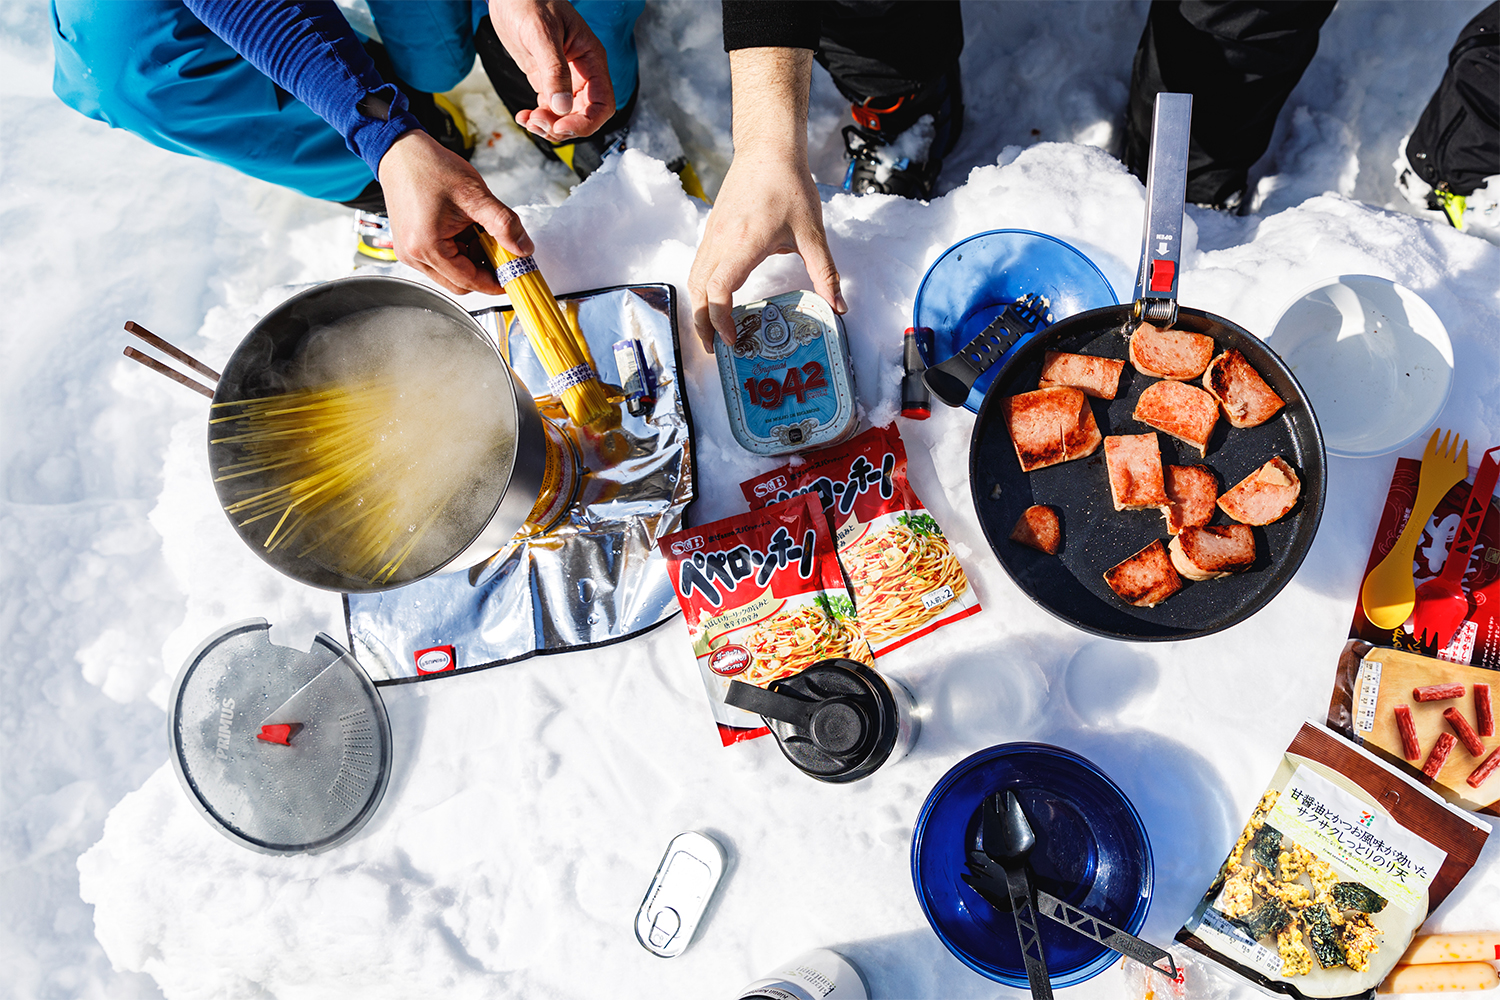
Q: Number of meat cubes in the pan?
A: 11